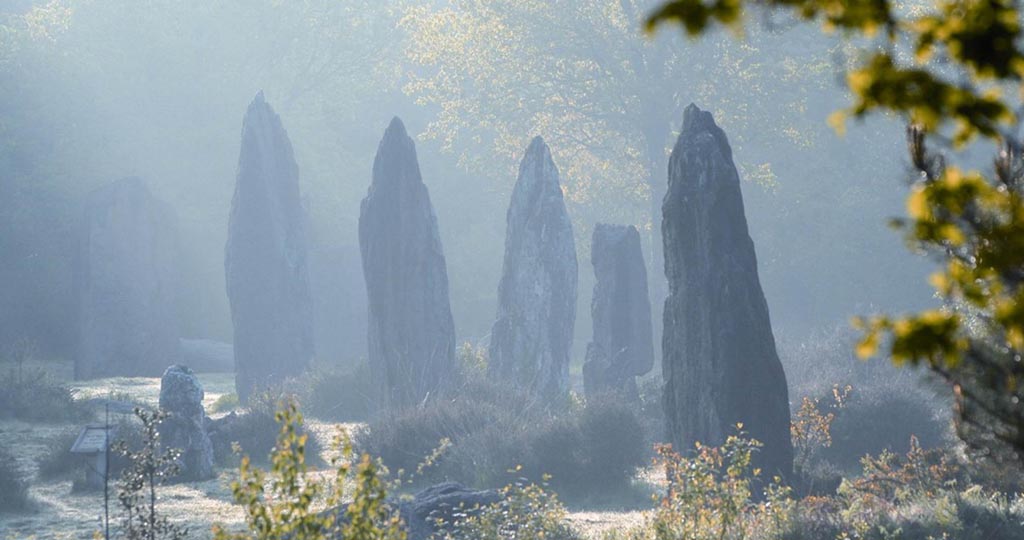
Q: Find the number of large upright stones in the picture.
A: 6